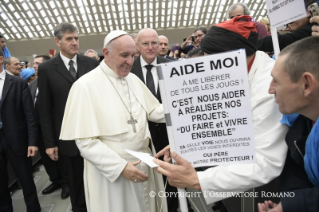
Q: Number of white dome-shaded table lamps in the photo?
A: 0